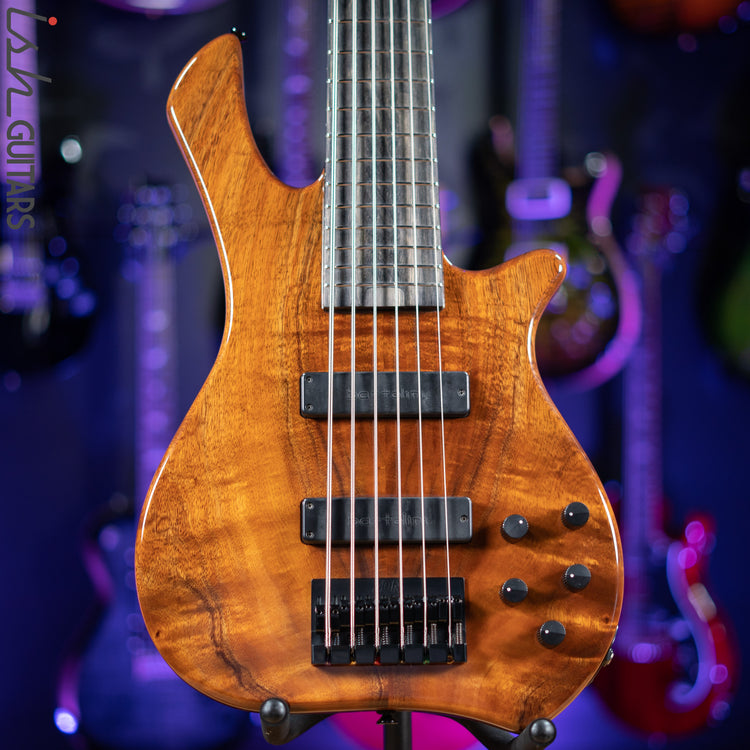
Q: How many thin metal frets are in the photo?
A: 12